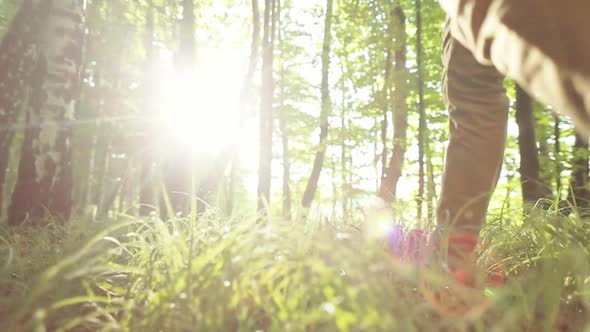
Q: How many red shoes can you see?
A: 1